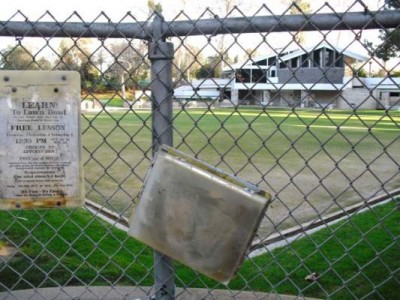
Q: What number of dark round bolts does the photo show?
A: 6